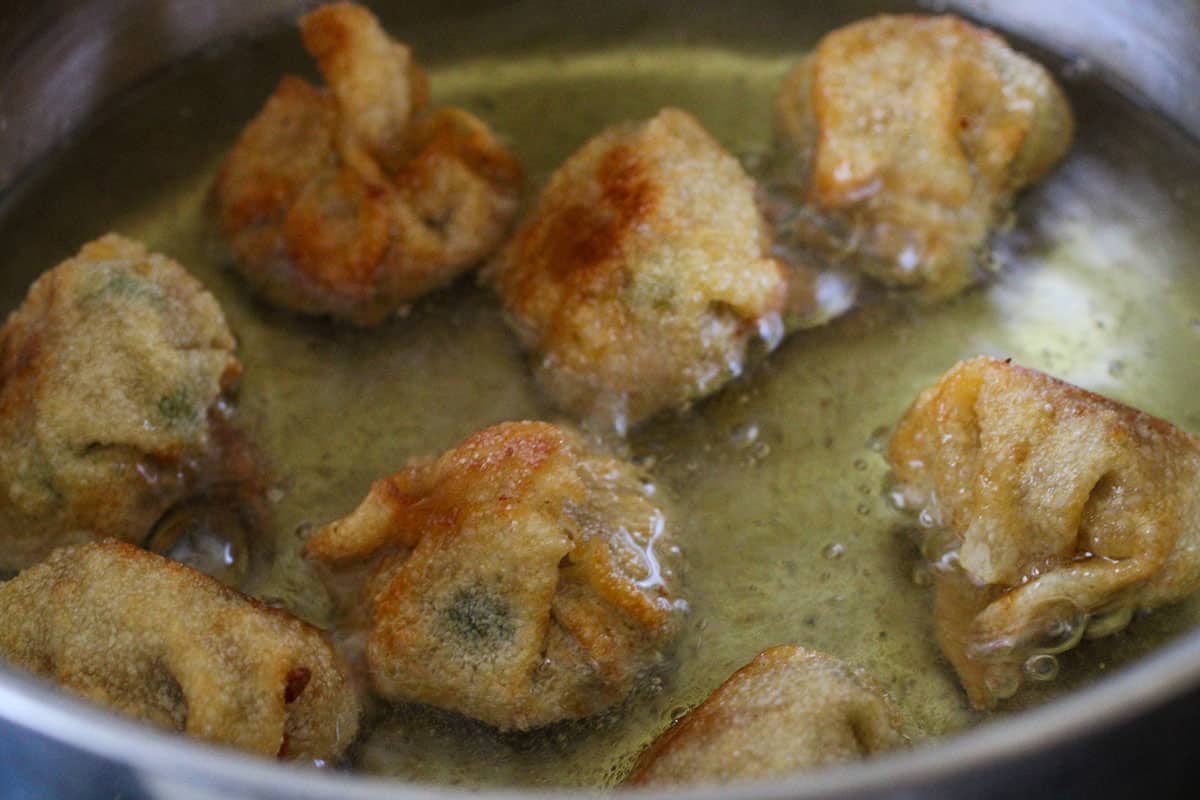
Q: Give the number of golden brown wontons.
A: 8